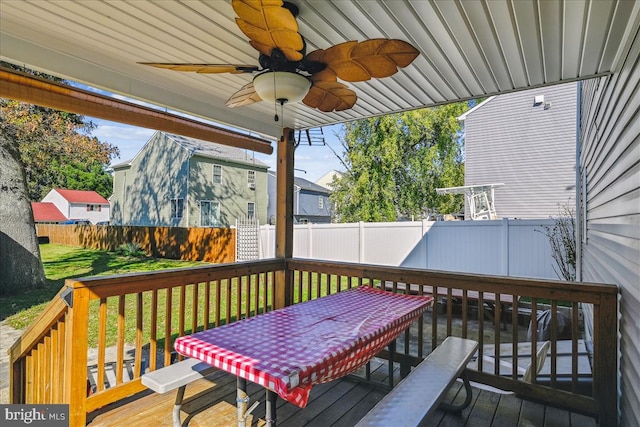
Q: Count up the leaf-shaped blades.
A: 5